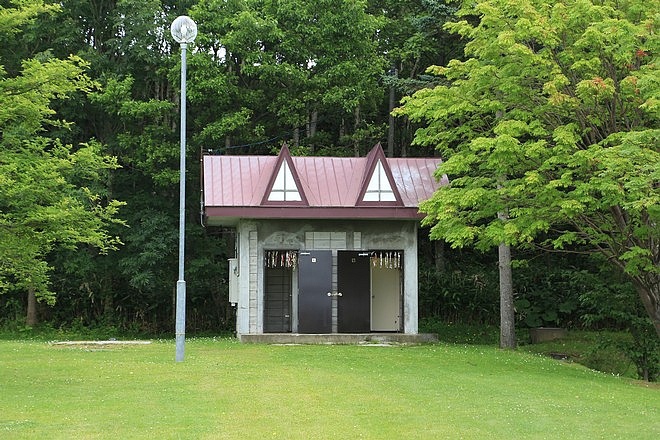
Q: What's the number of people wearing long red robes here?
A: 0